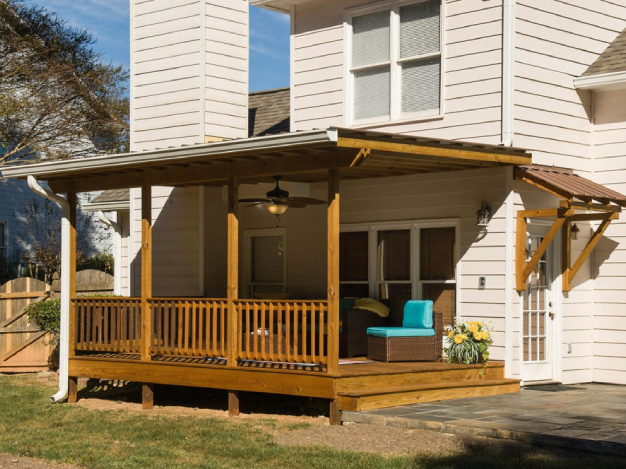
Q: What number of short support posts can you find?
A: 4